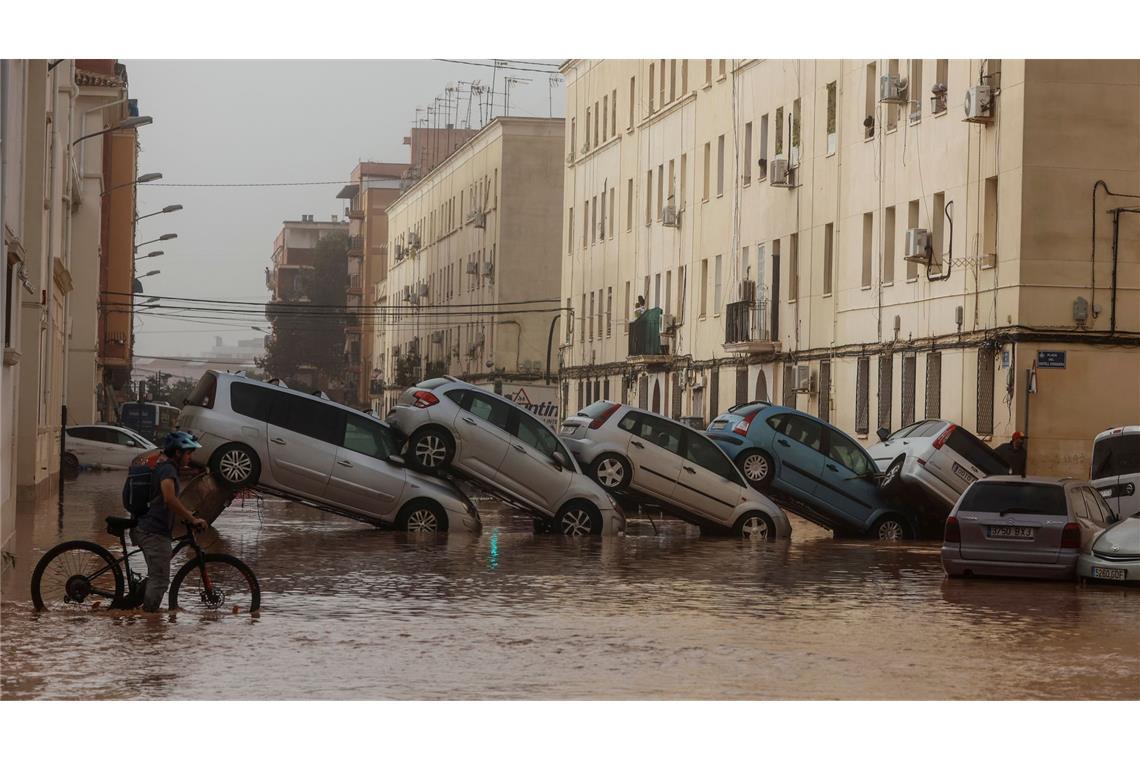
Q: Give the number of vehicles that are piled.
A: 5